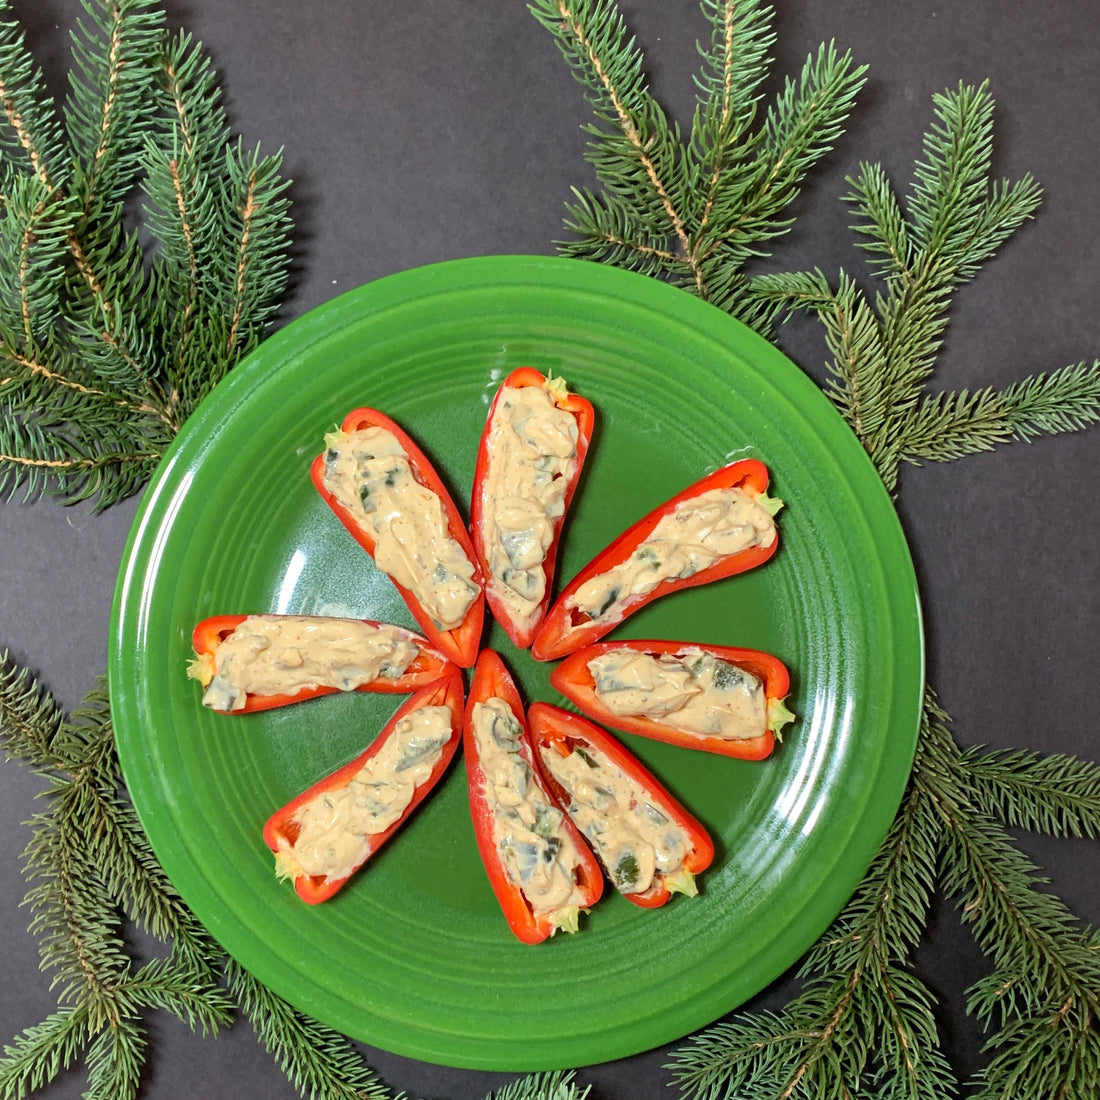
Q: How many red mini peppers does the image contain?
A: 8